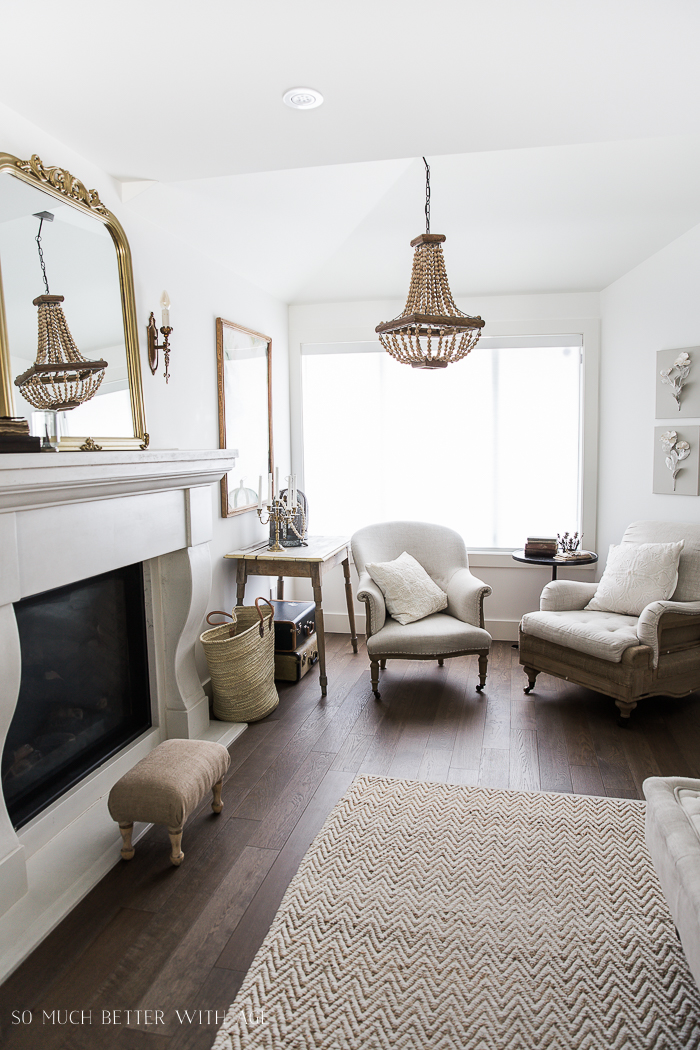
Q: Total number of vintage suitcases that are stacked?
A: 2